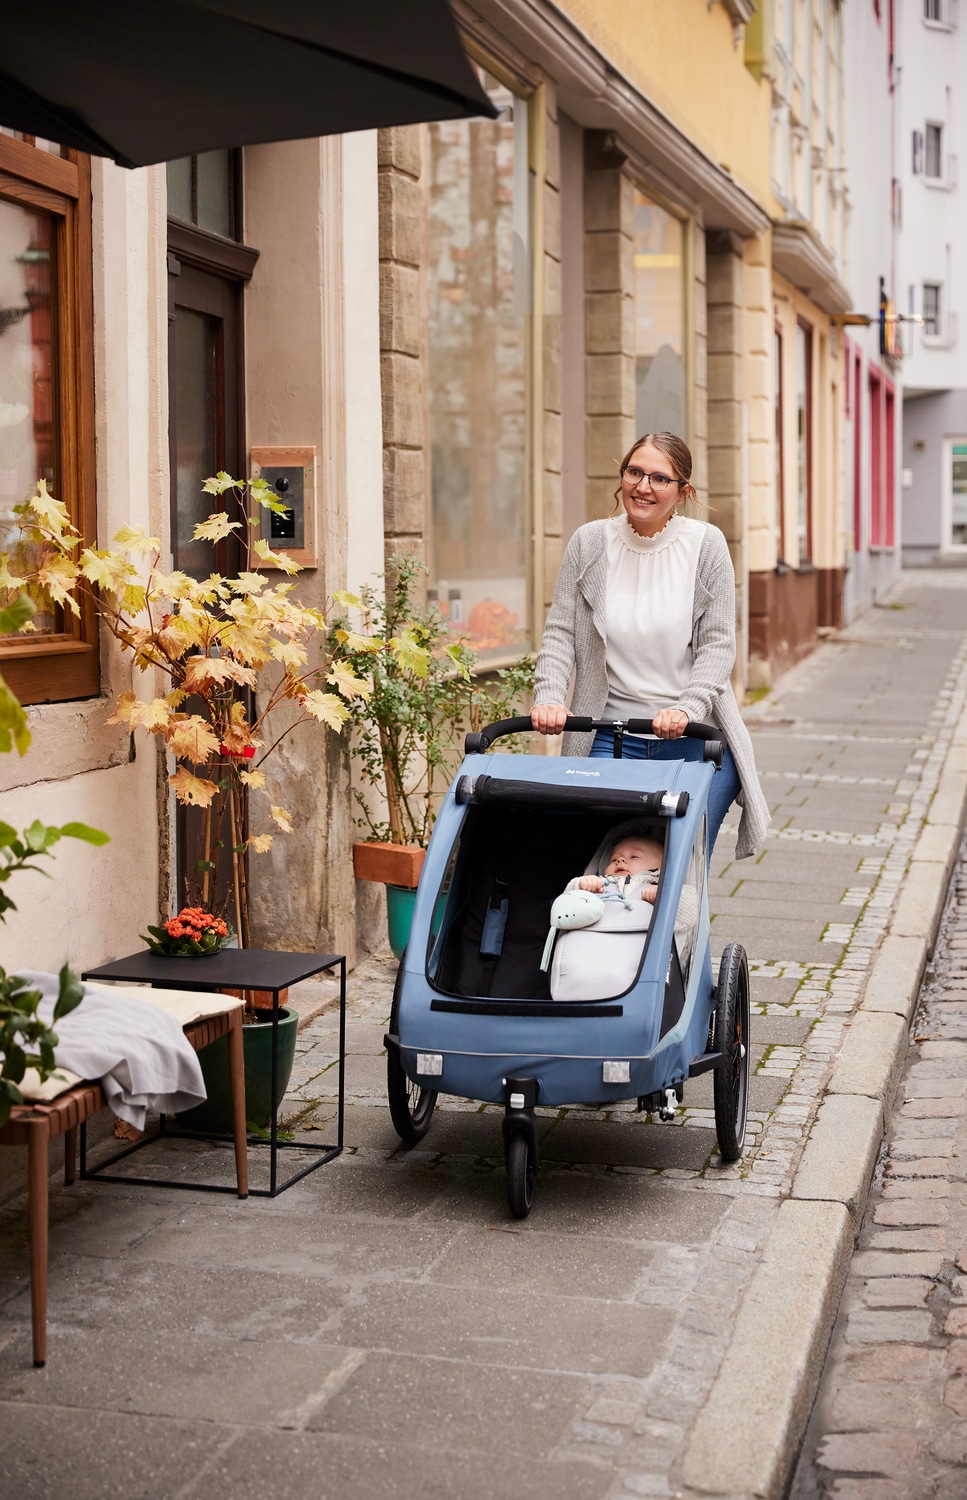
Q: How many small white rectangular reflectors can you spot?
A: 2